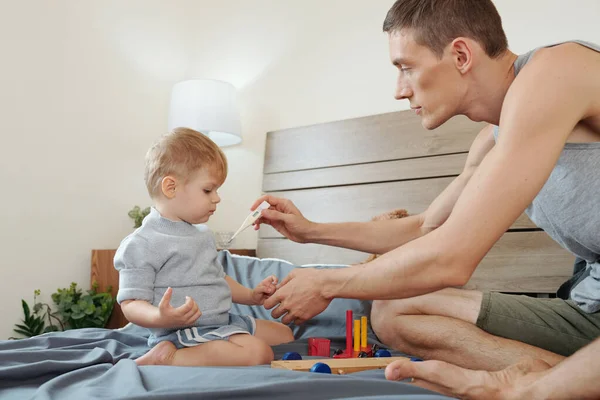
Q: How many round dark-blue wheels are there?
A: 4